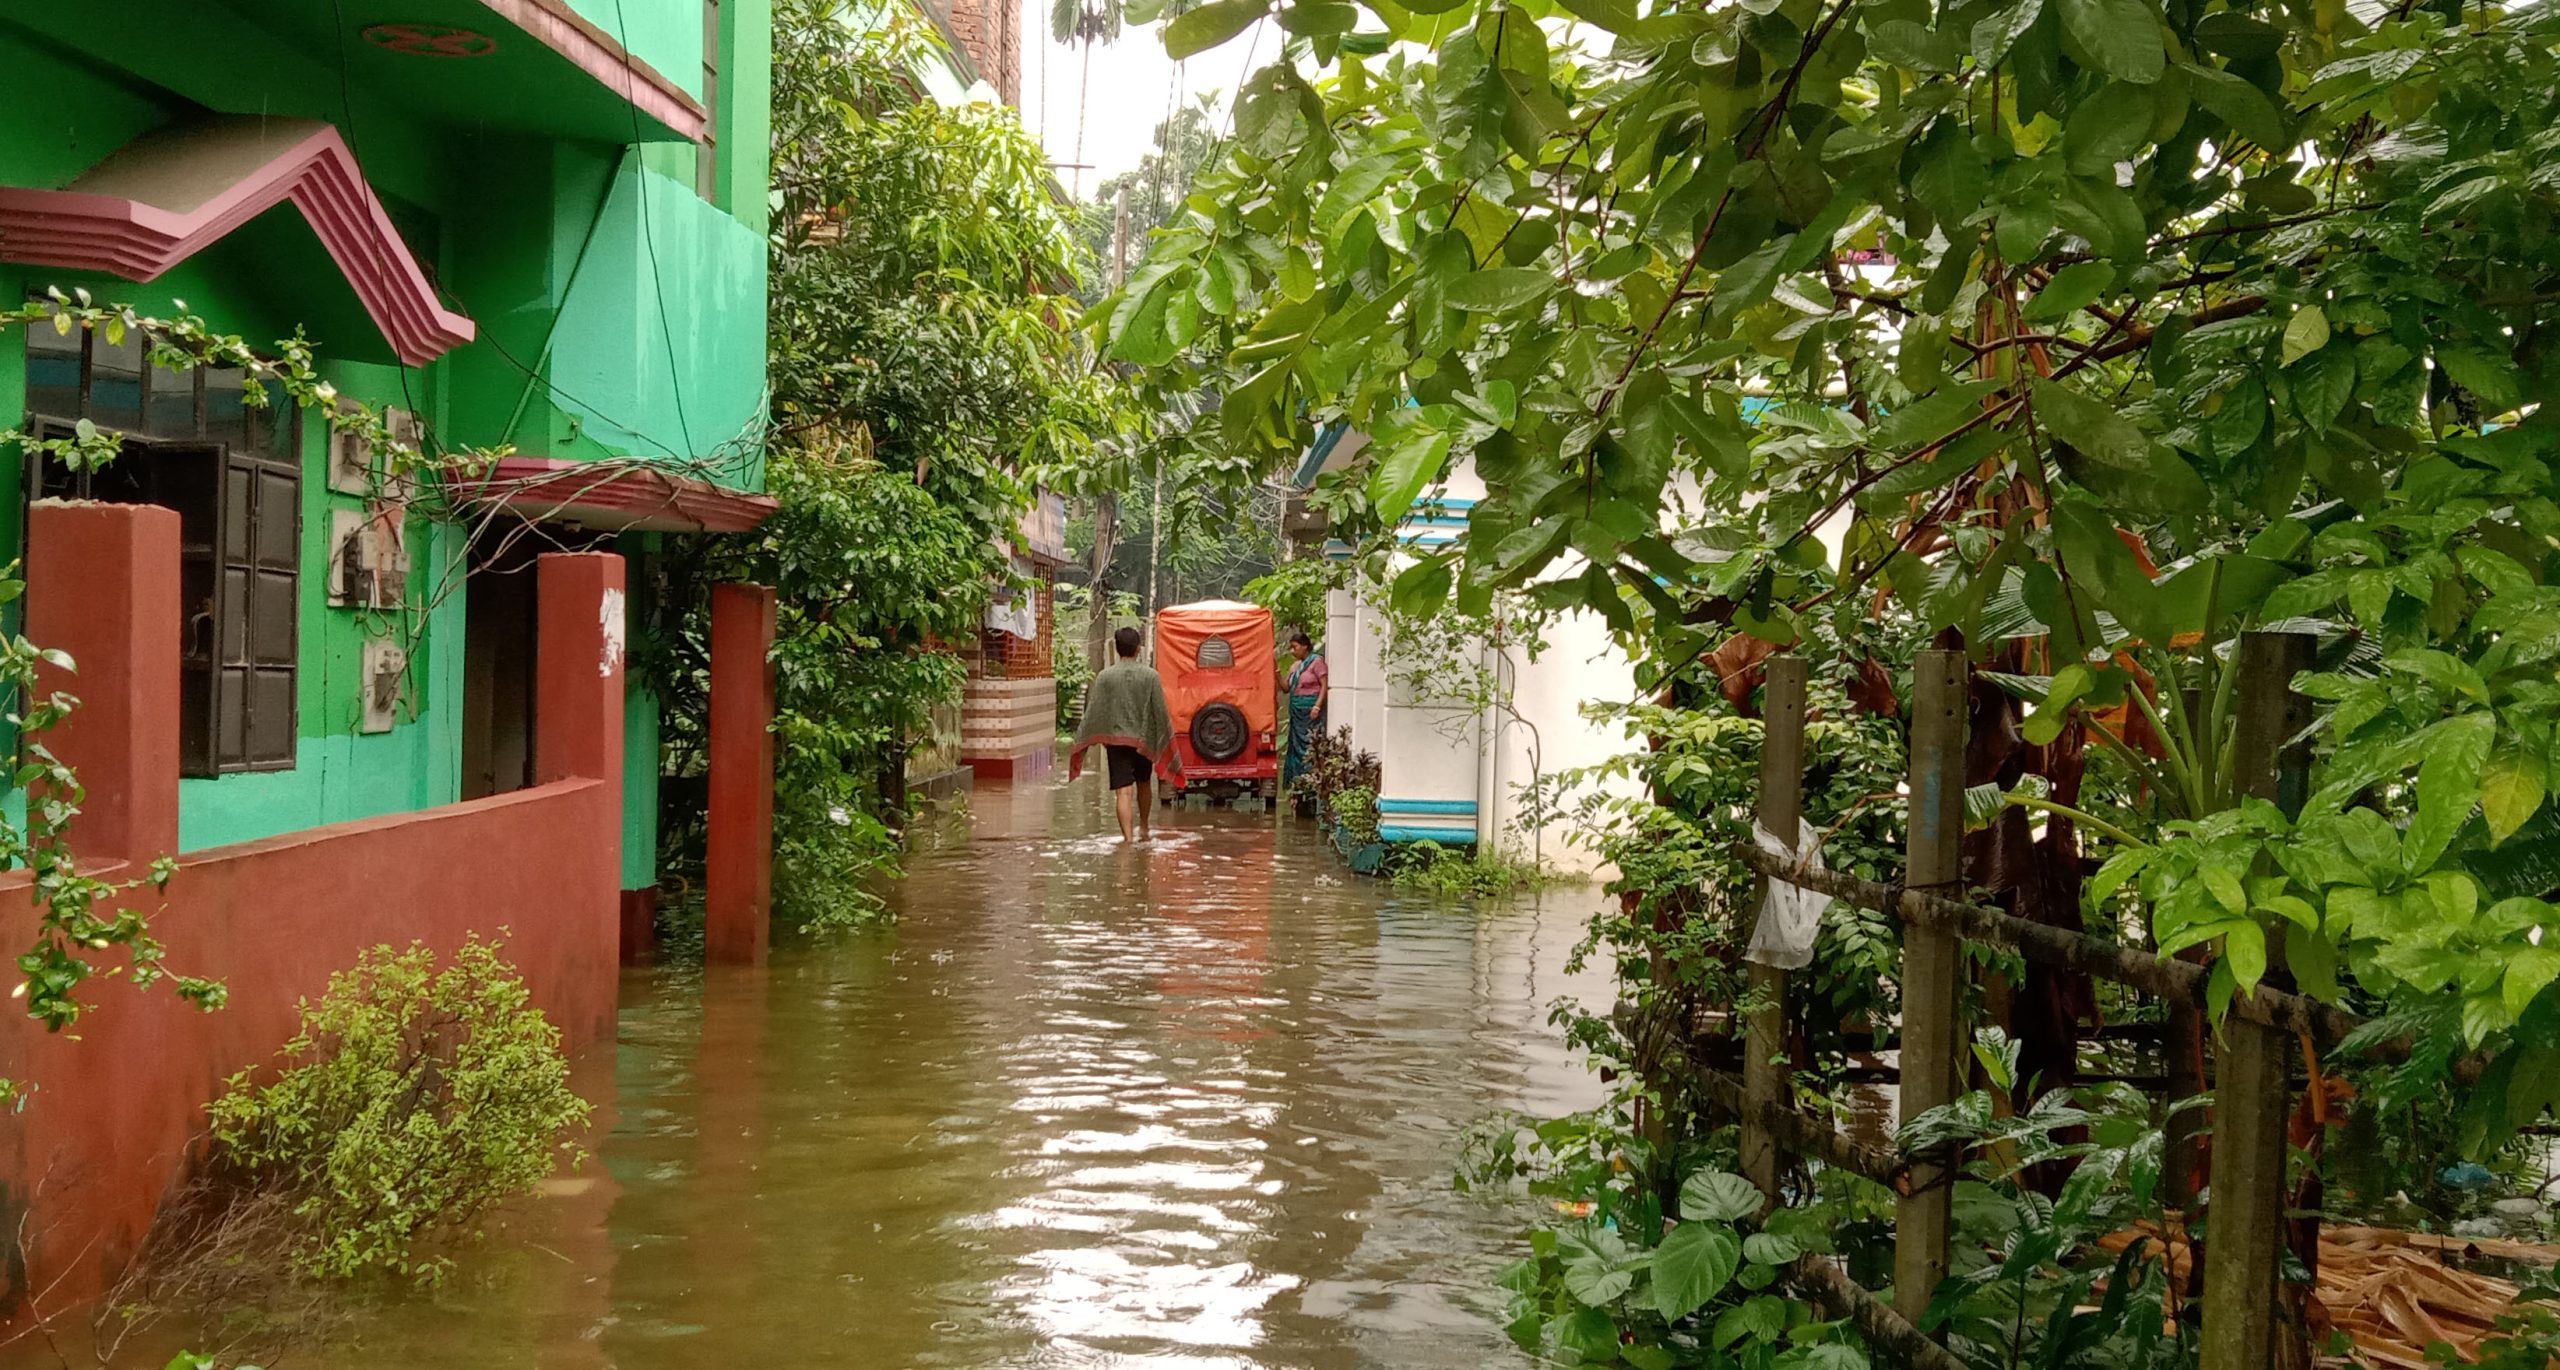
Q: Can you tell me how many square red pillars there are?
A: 3